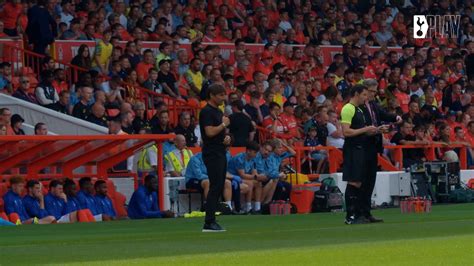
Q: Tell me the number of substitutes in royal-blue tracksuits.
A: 7